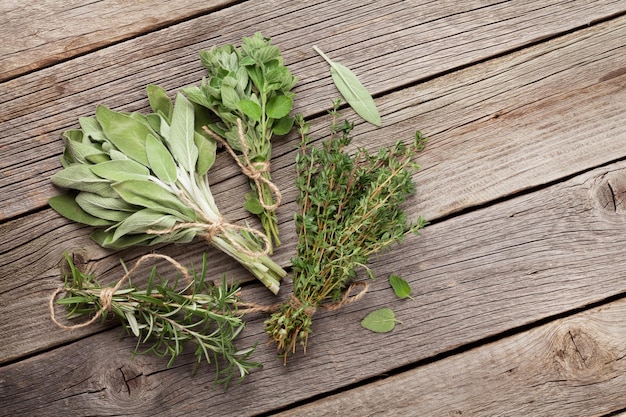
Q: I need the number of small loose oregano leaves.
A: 2